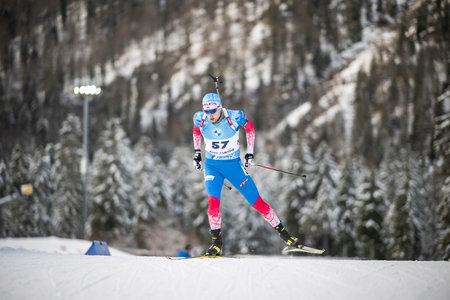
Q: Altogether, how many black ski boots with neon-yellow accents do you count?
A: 2